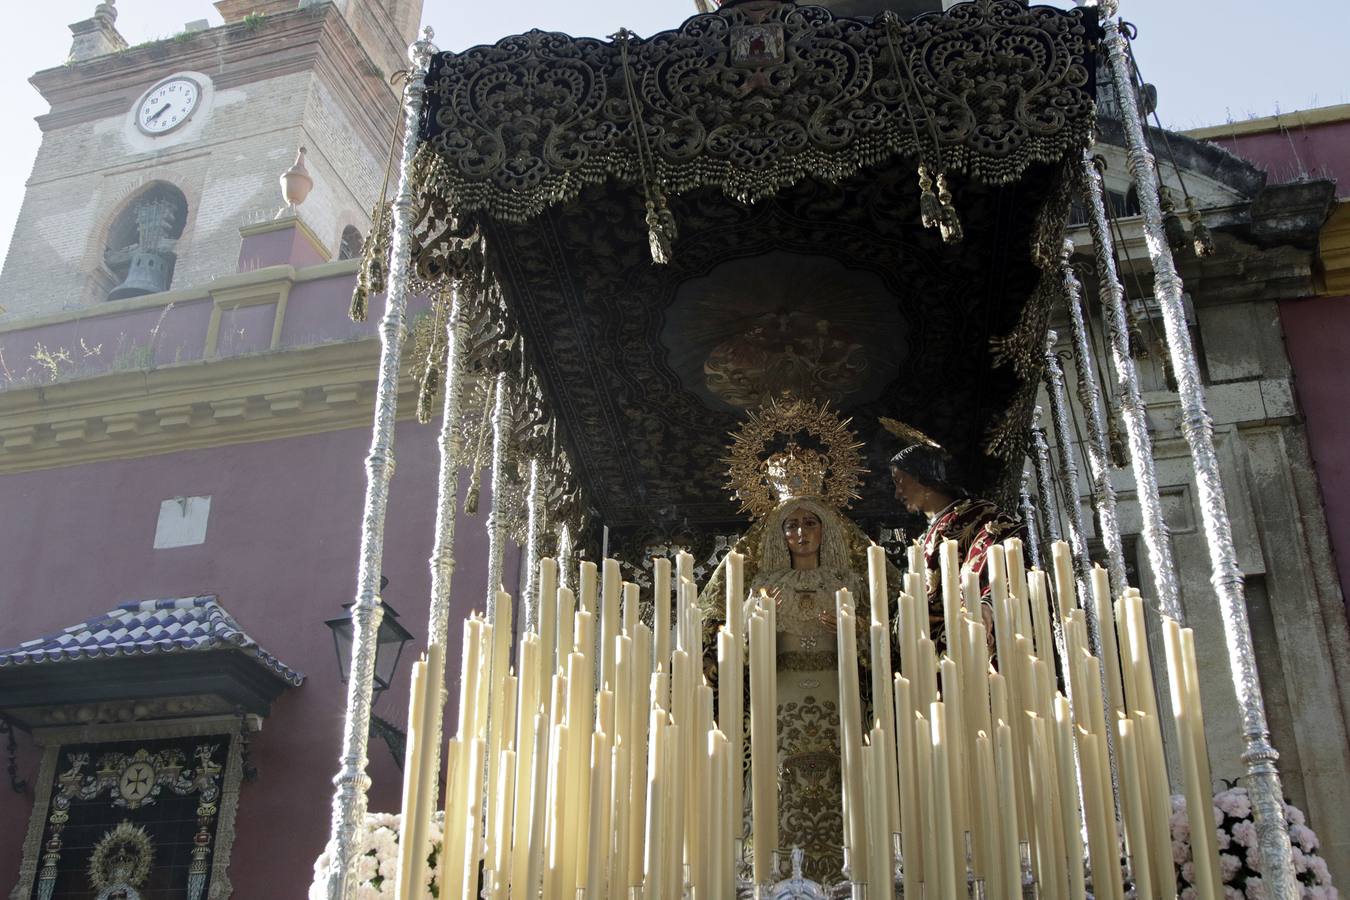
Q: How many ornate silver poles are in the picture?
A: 11